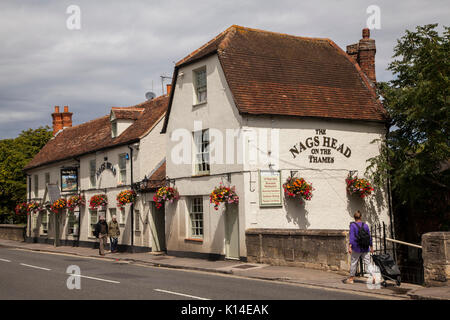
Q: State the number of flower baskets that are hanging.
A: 10